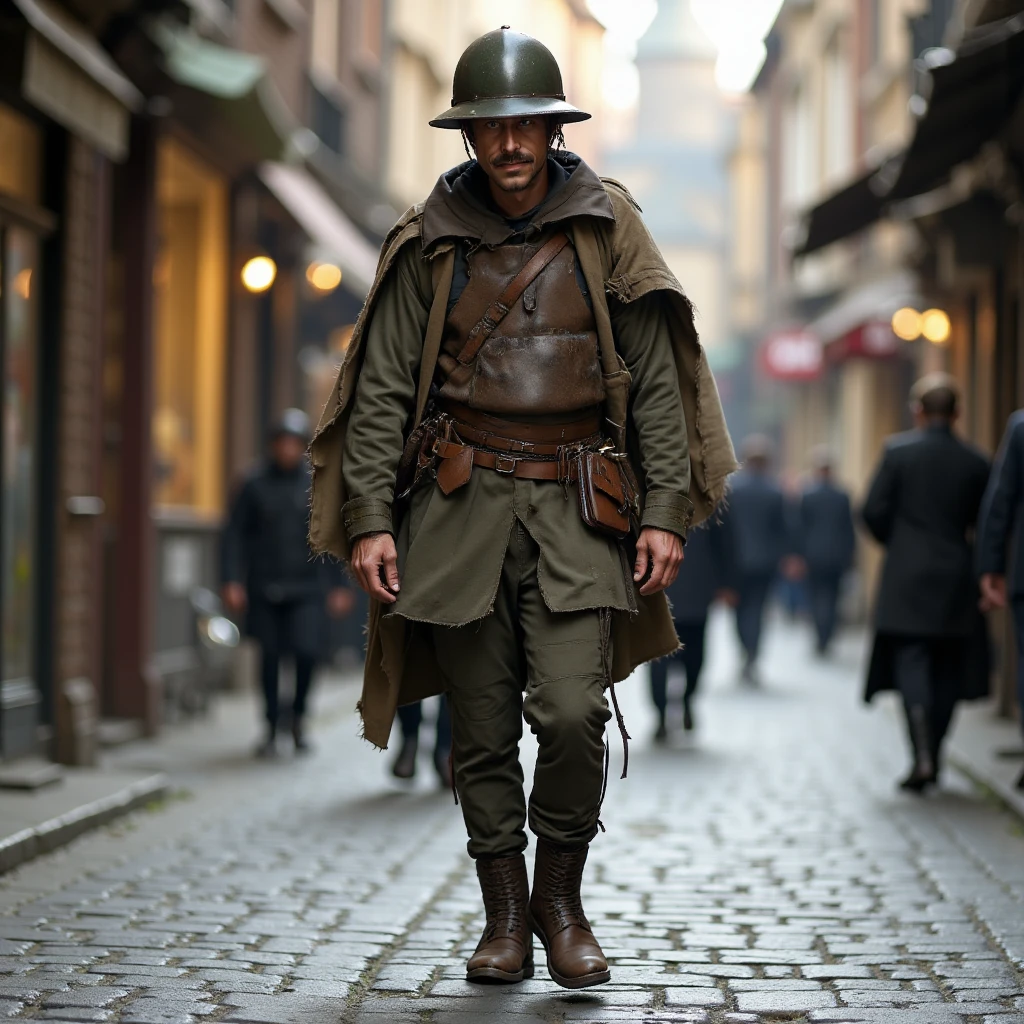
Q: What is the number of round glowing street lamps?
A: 4